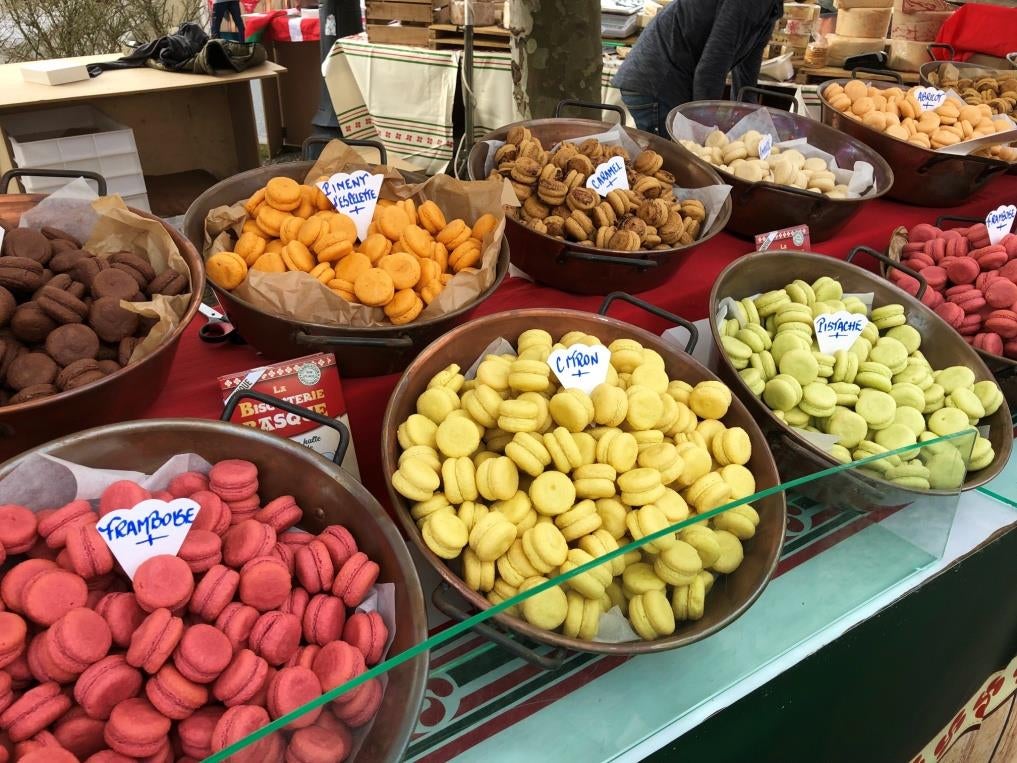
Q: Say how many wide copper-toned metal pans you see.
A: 10